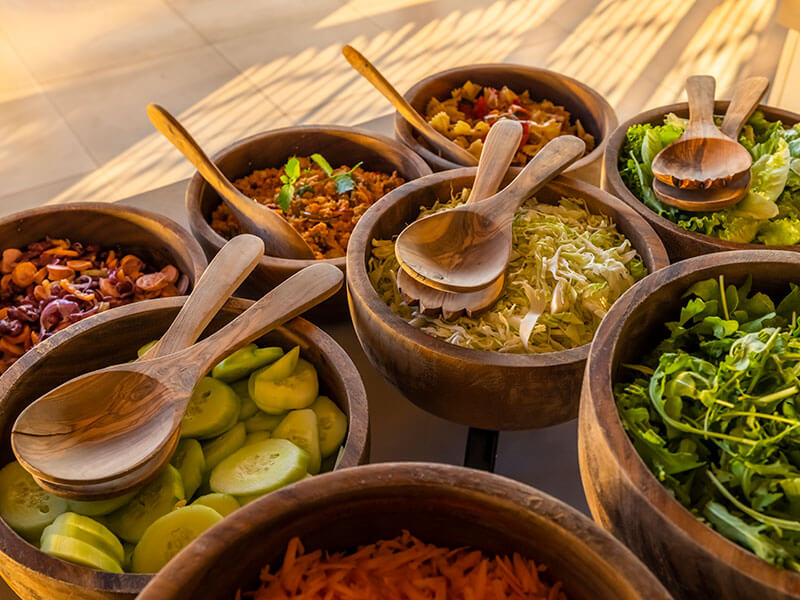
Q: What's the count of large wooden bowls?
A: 8